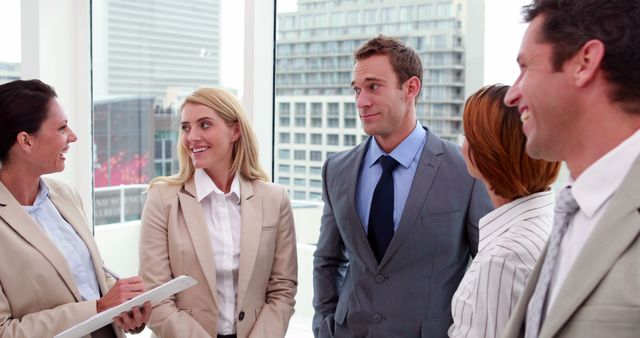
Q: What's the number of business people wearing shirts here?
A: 5